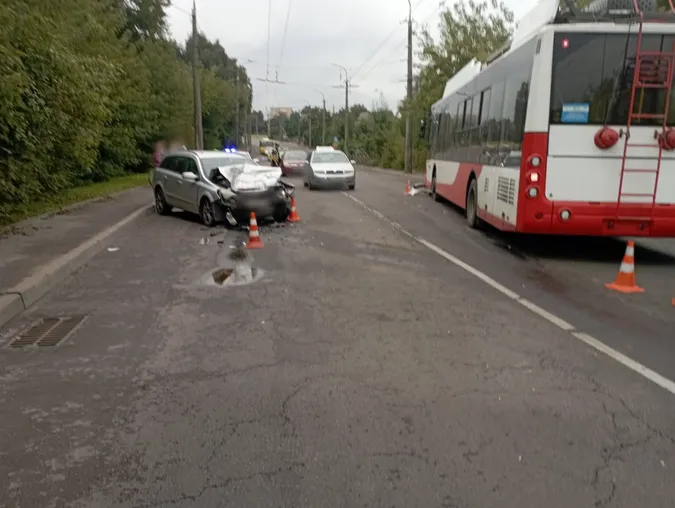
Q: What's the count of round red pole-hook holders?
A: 2